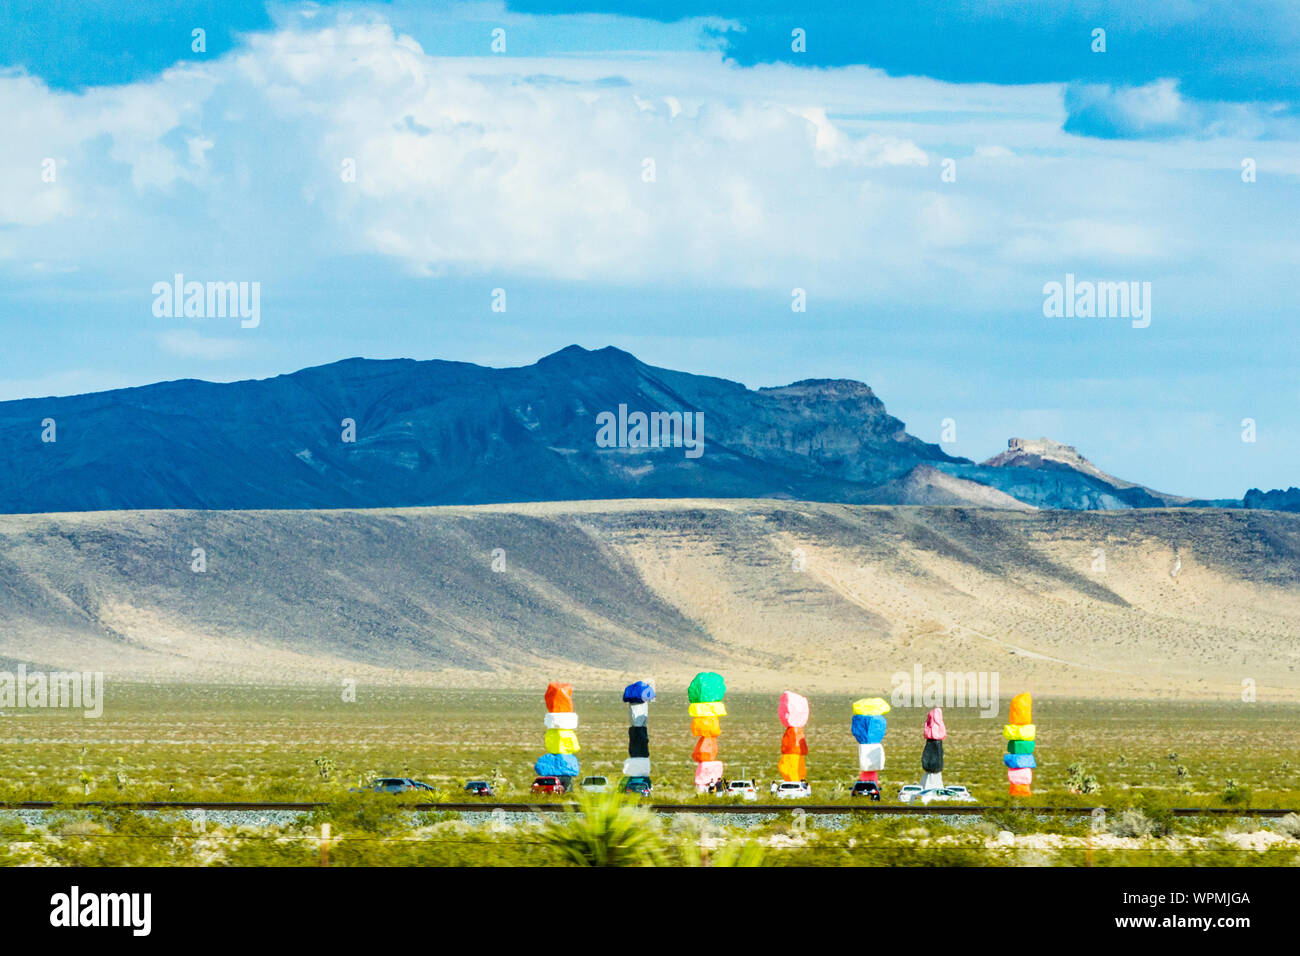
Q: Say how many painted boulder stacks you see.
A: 7